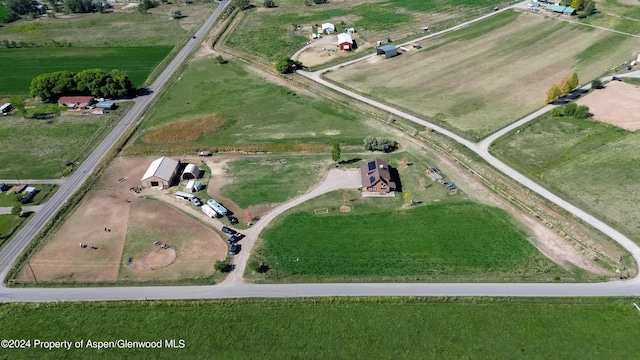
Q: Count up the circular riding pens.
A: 1